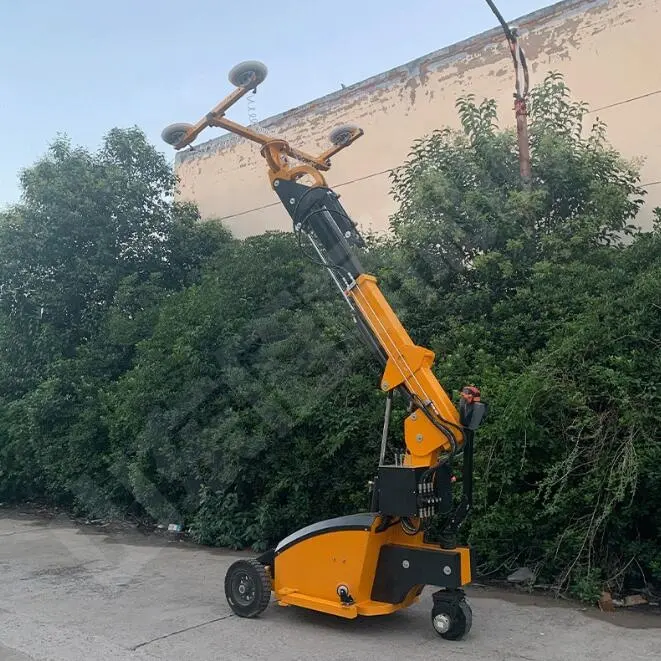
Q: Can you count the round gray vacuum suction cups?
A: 3